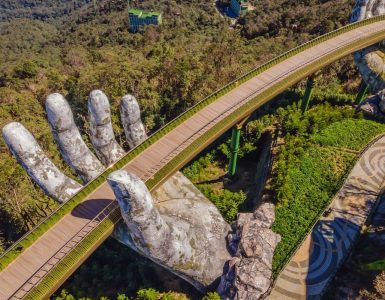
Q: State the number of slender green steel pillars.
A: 3